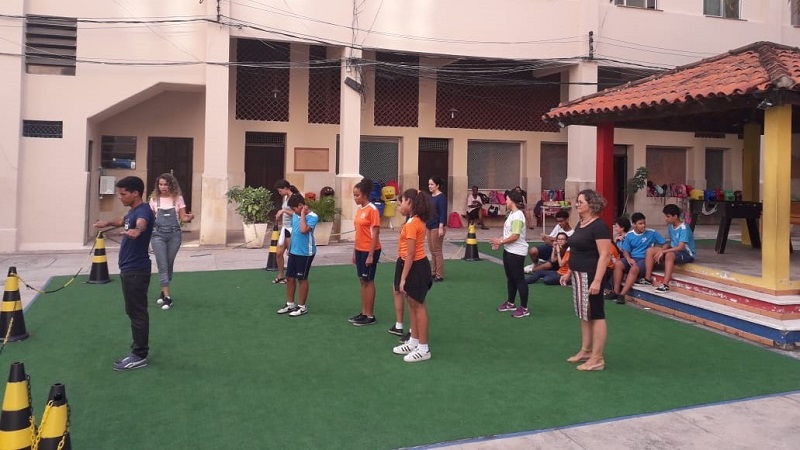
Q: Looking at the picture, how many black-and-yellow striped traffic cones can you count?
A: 6